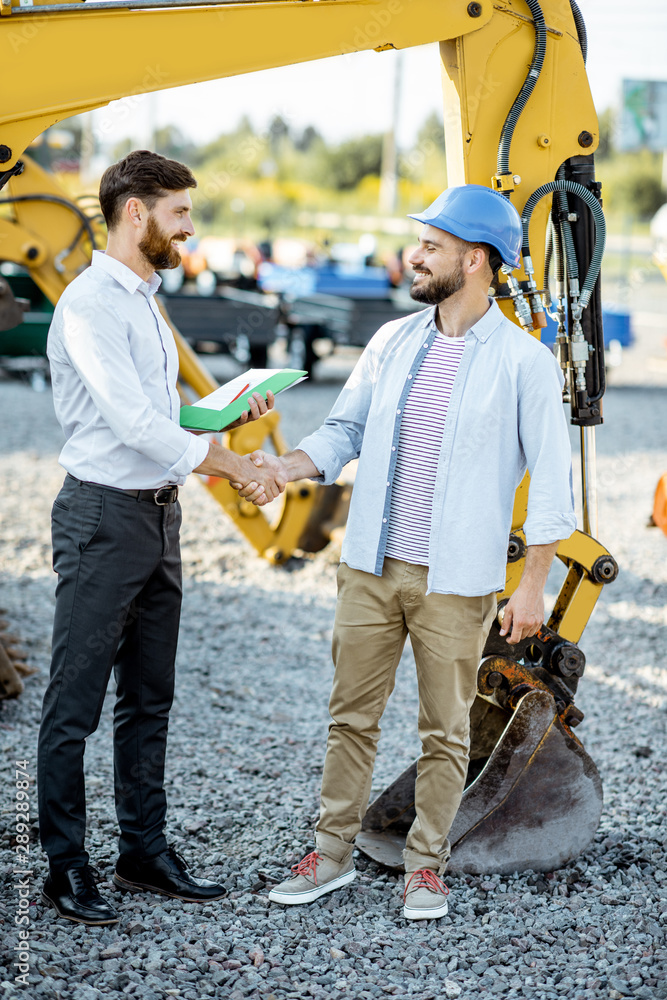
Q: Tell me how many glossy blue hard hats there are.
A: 1